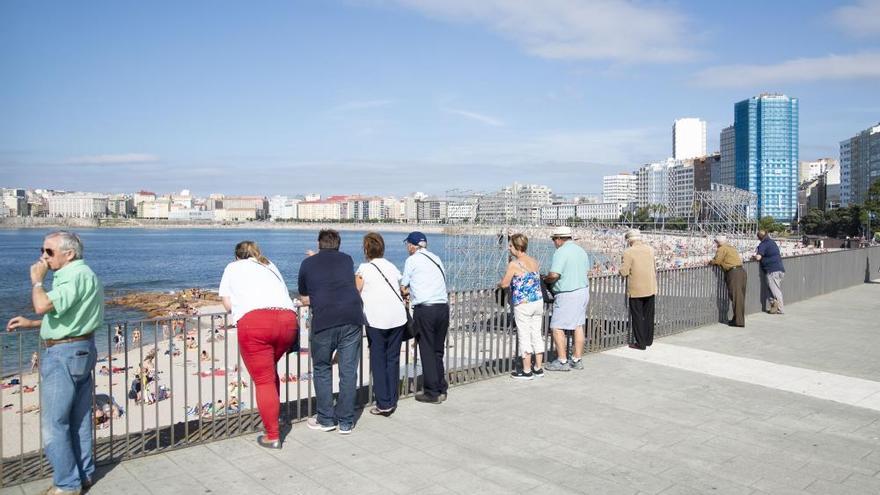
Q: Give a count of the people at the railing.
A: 10